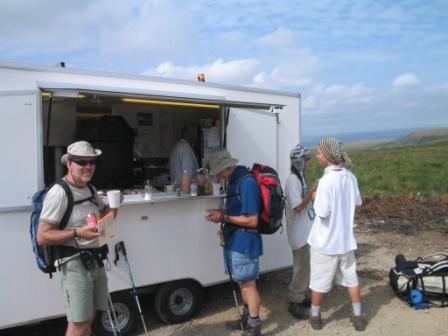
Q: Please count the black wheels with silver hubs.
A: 2